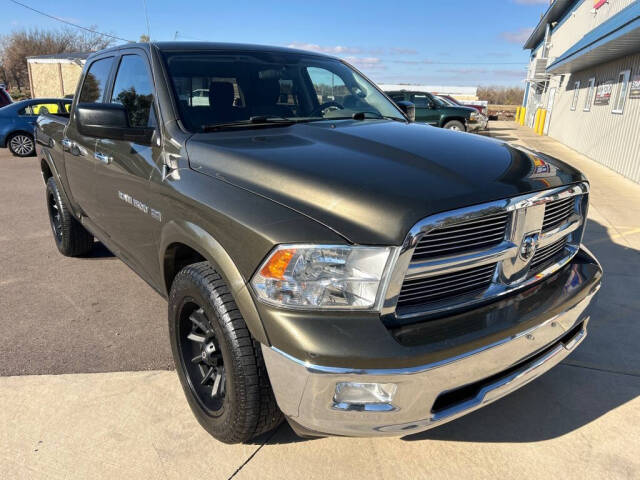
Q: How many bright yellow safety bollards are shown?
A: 4